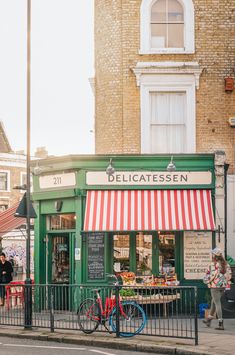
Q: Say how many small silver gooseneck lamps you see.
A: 3